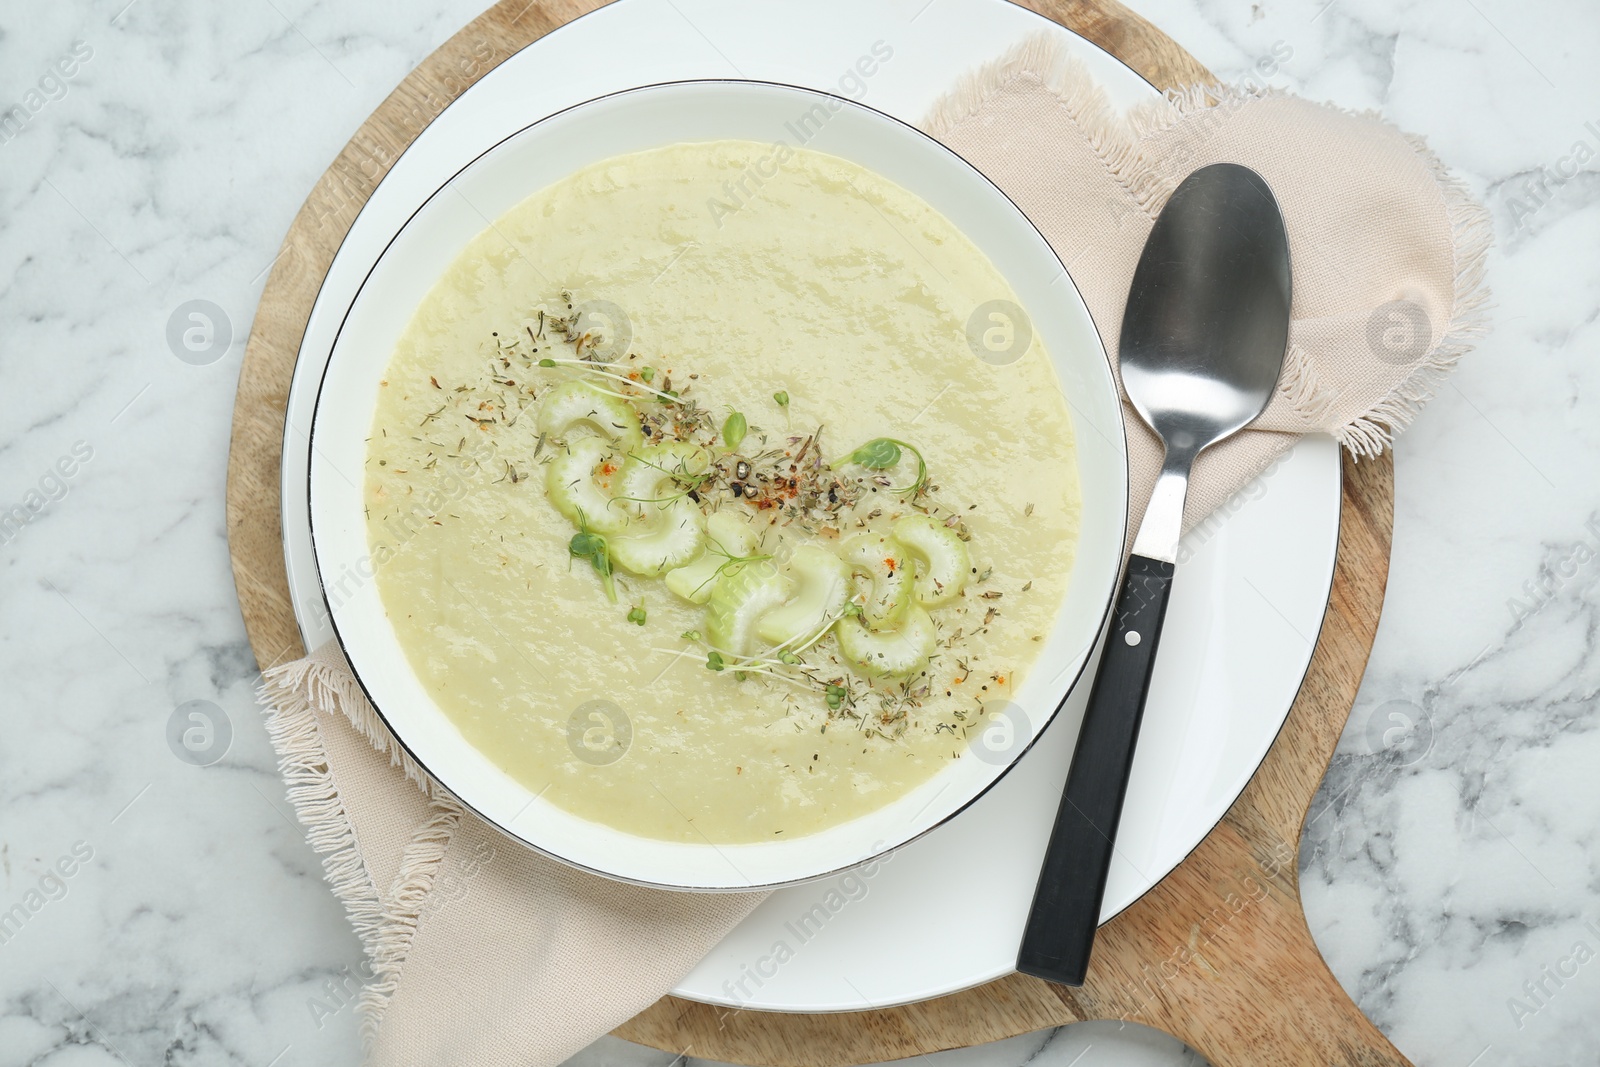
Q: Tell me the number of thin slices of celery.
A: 10